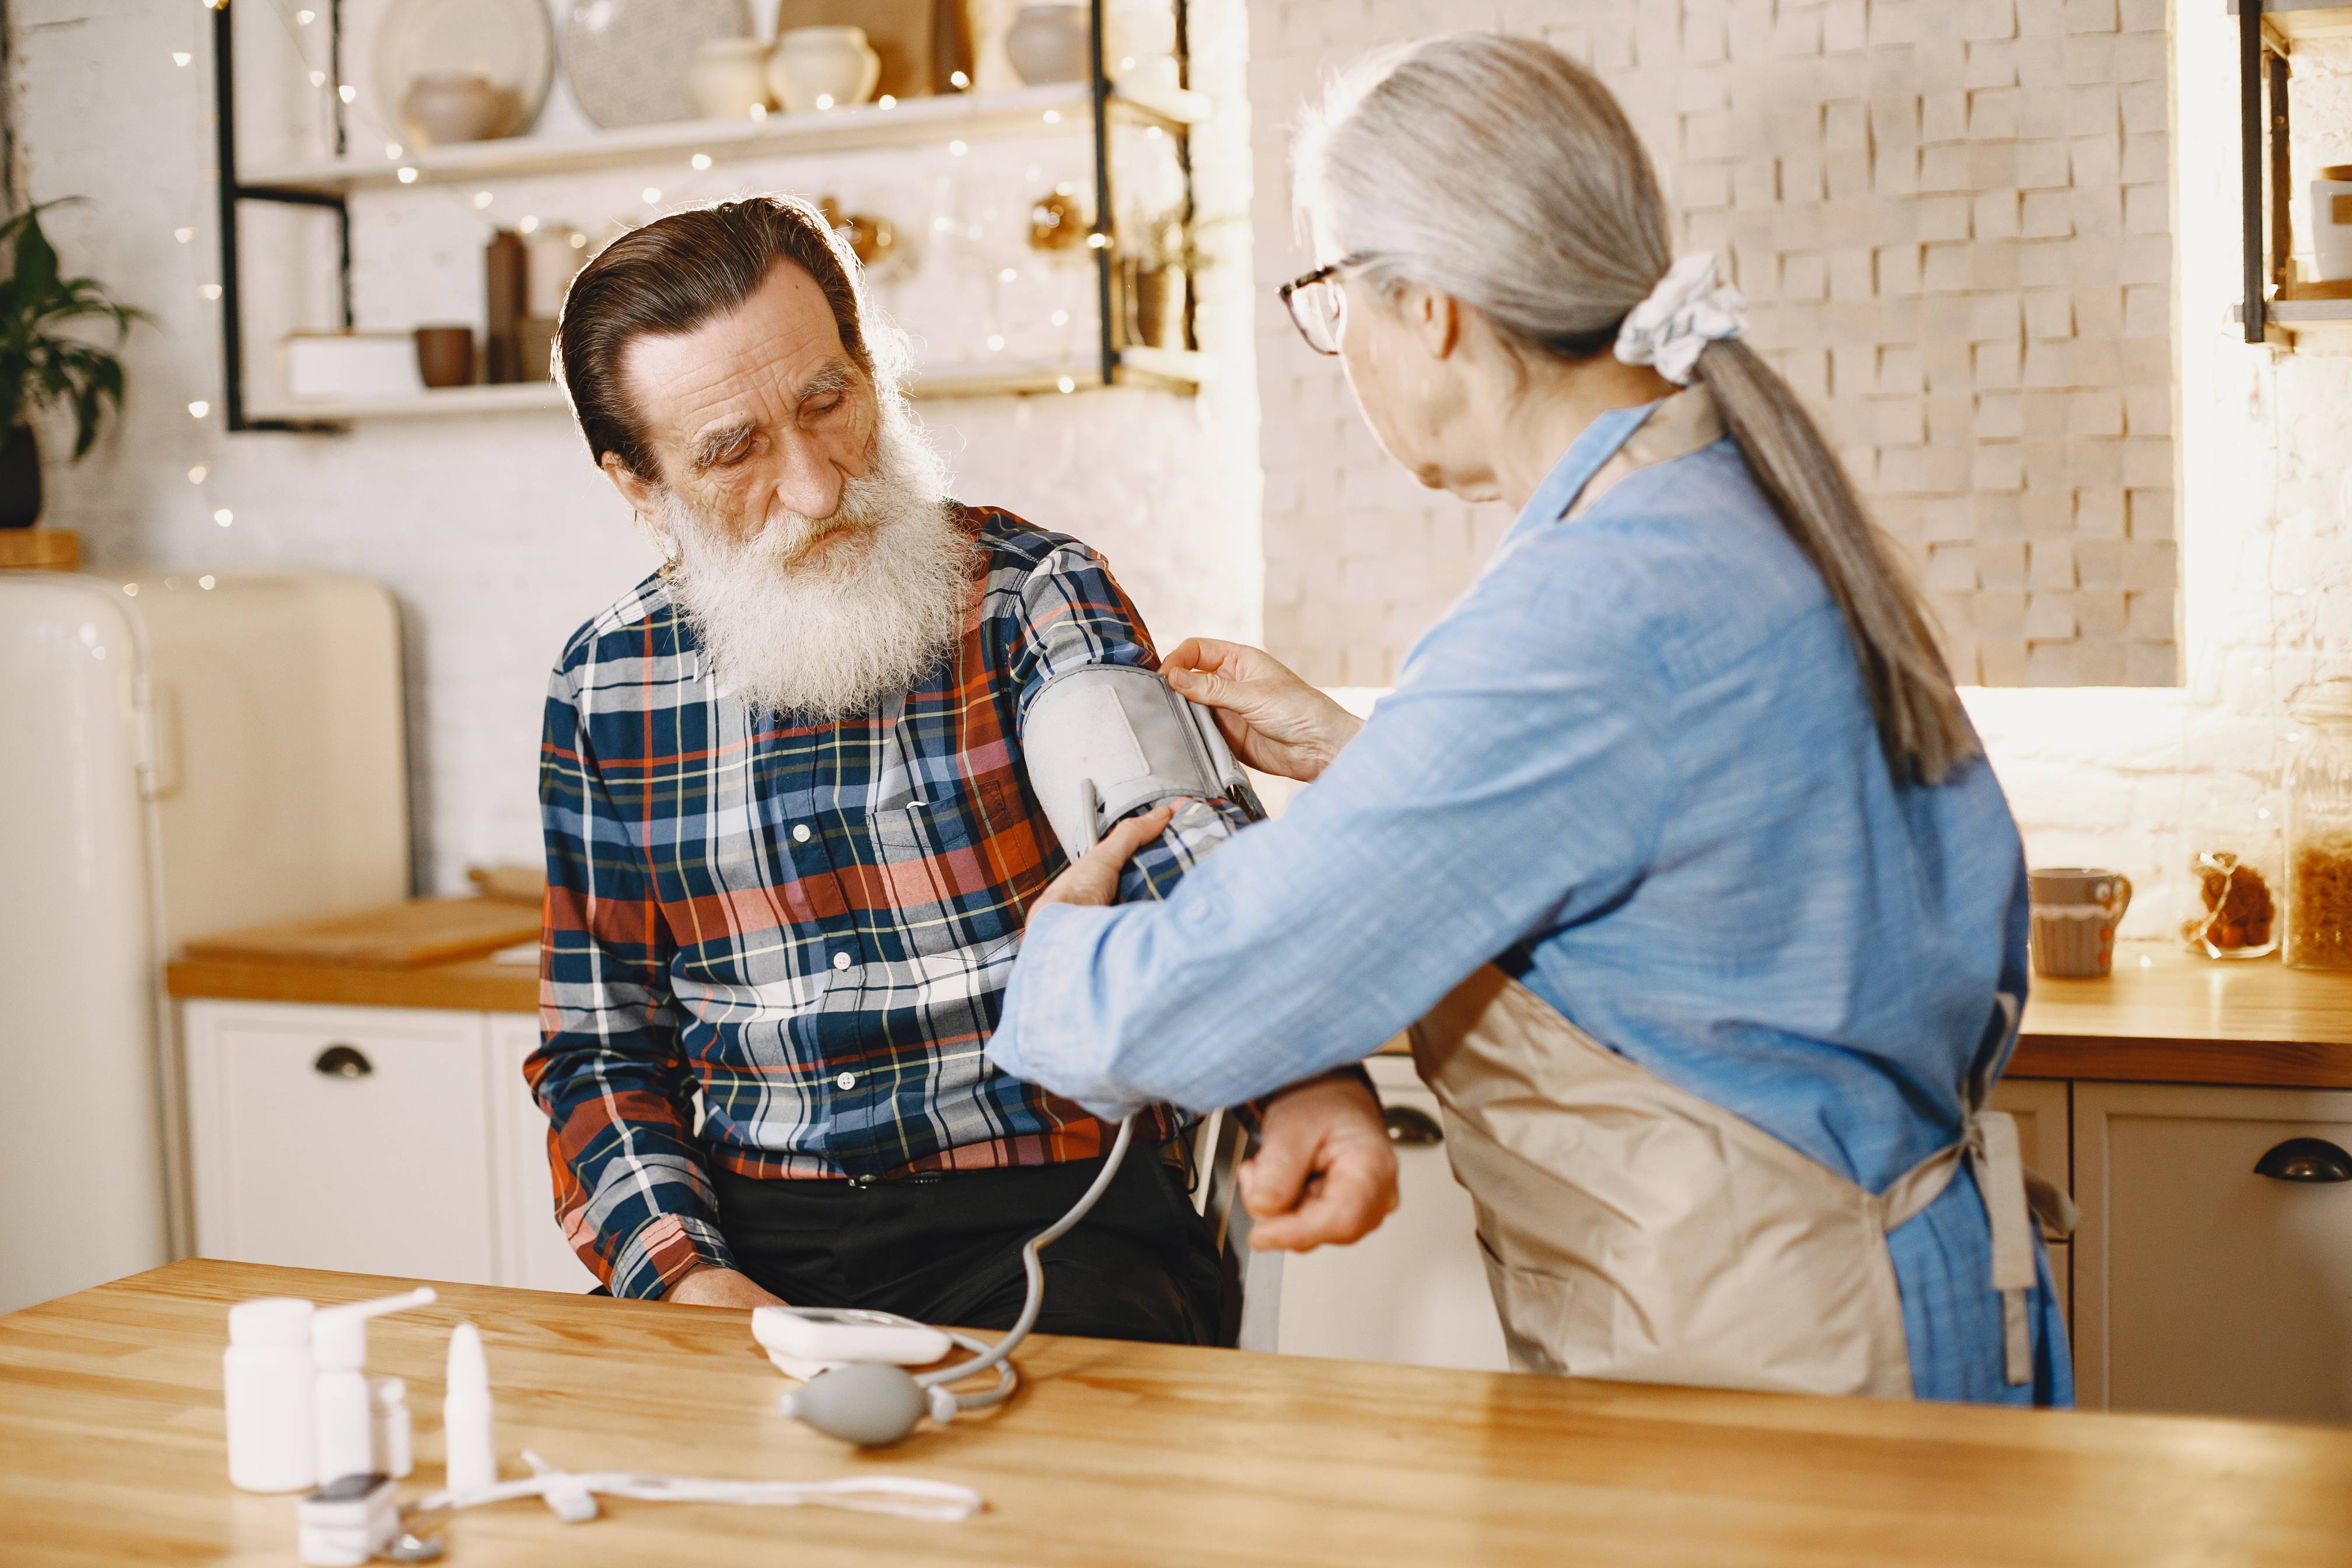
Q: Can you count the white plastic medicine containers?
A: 4